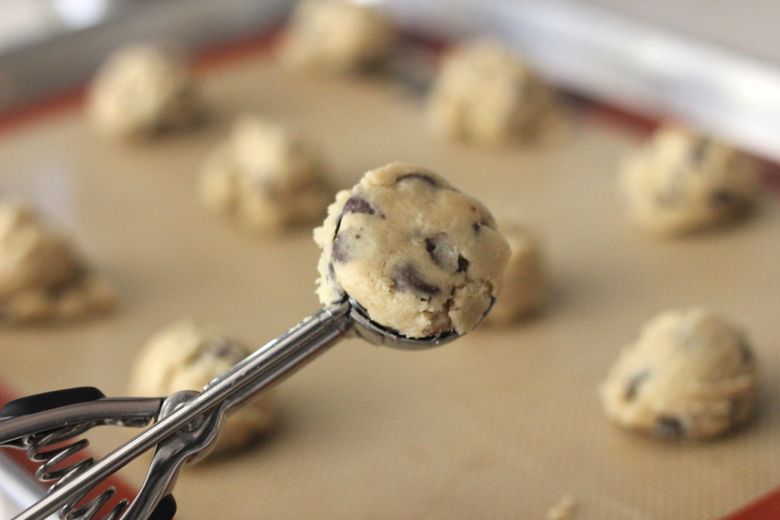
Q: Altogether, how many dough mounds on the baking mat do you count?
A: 9